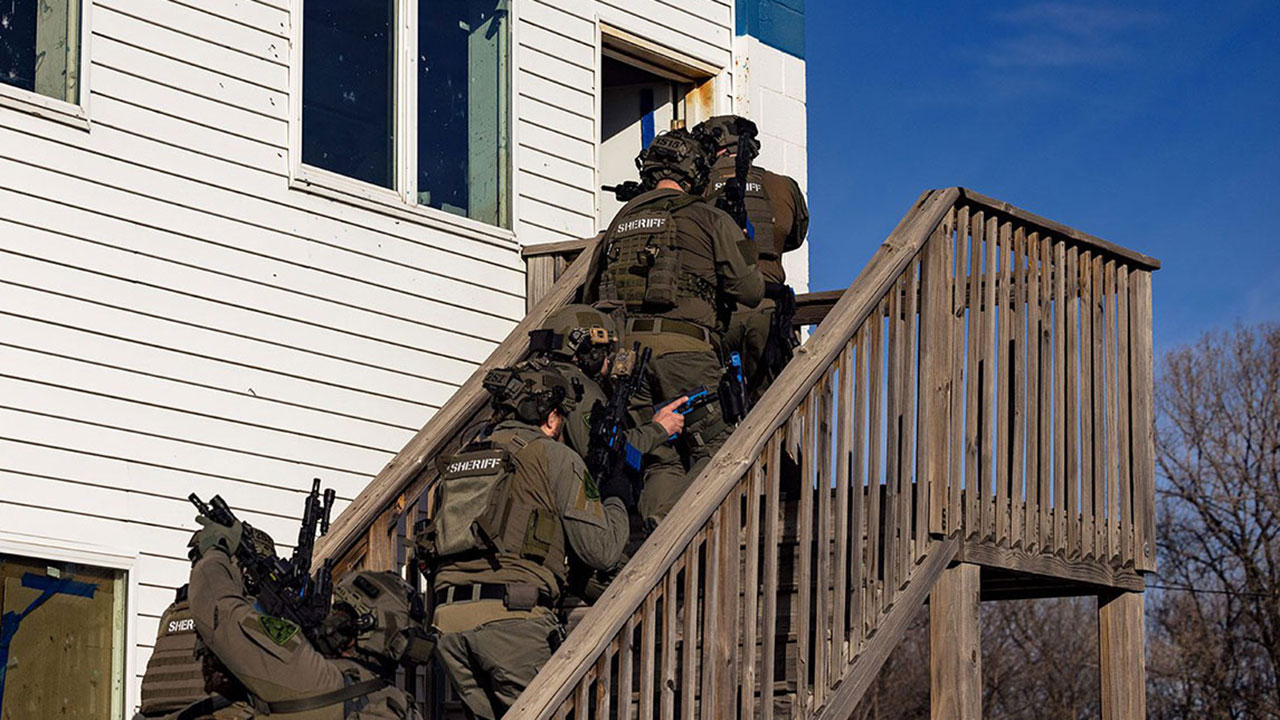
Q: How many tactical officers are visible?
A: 6